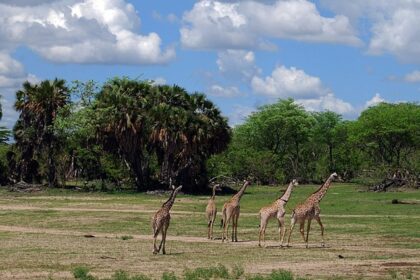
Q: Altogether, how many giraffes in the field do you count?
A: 5